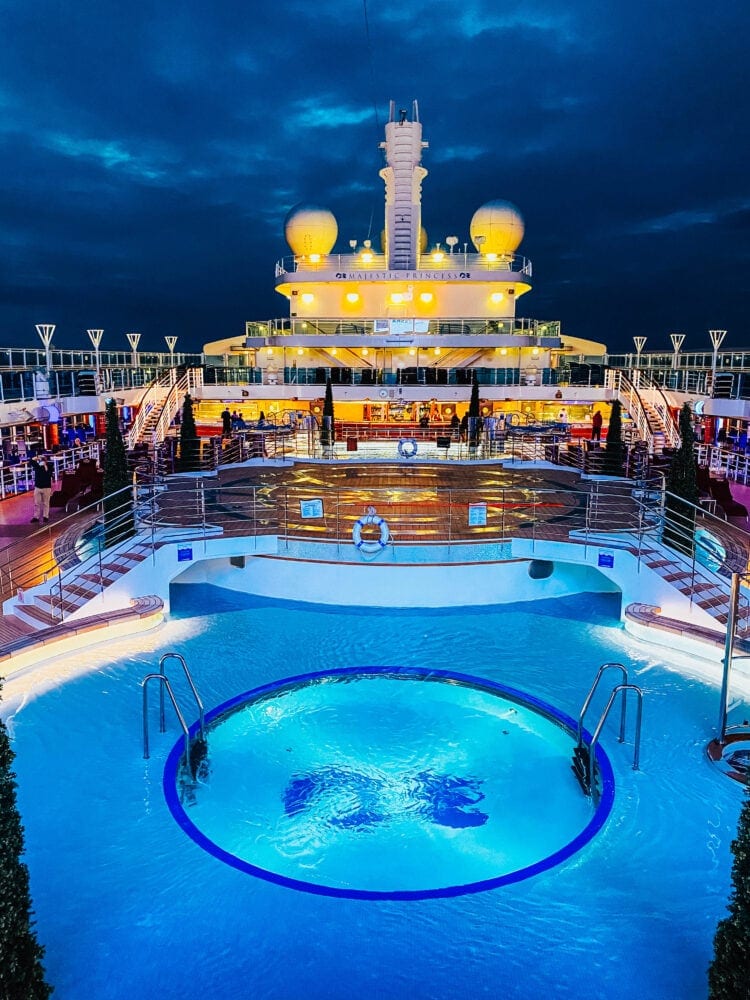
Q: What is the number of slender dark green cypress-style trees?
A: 8